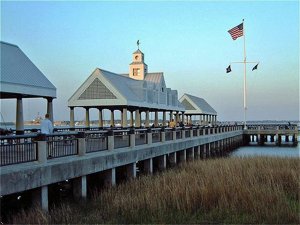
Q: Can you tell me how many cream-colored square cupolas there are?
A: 1